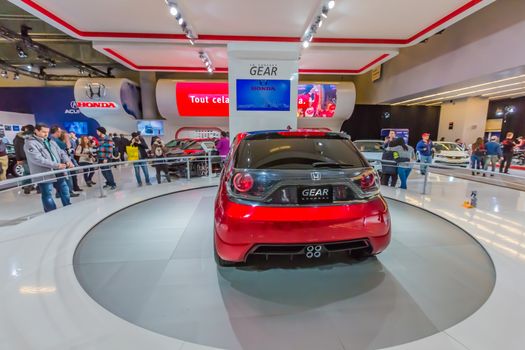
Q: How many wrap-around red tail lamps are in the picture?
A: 2